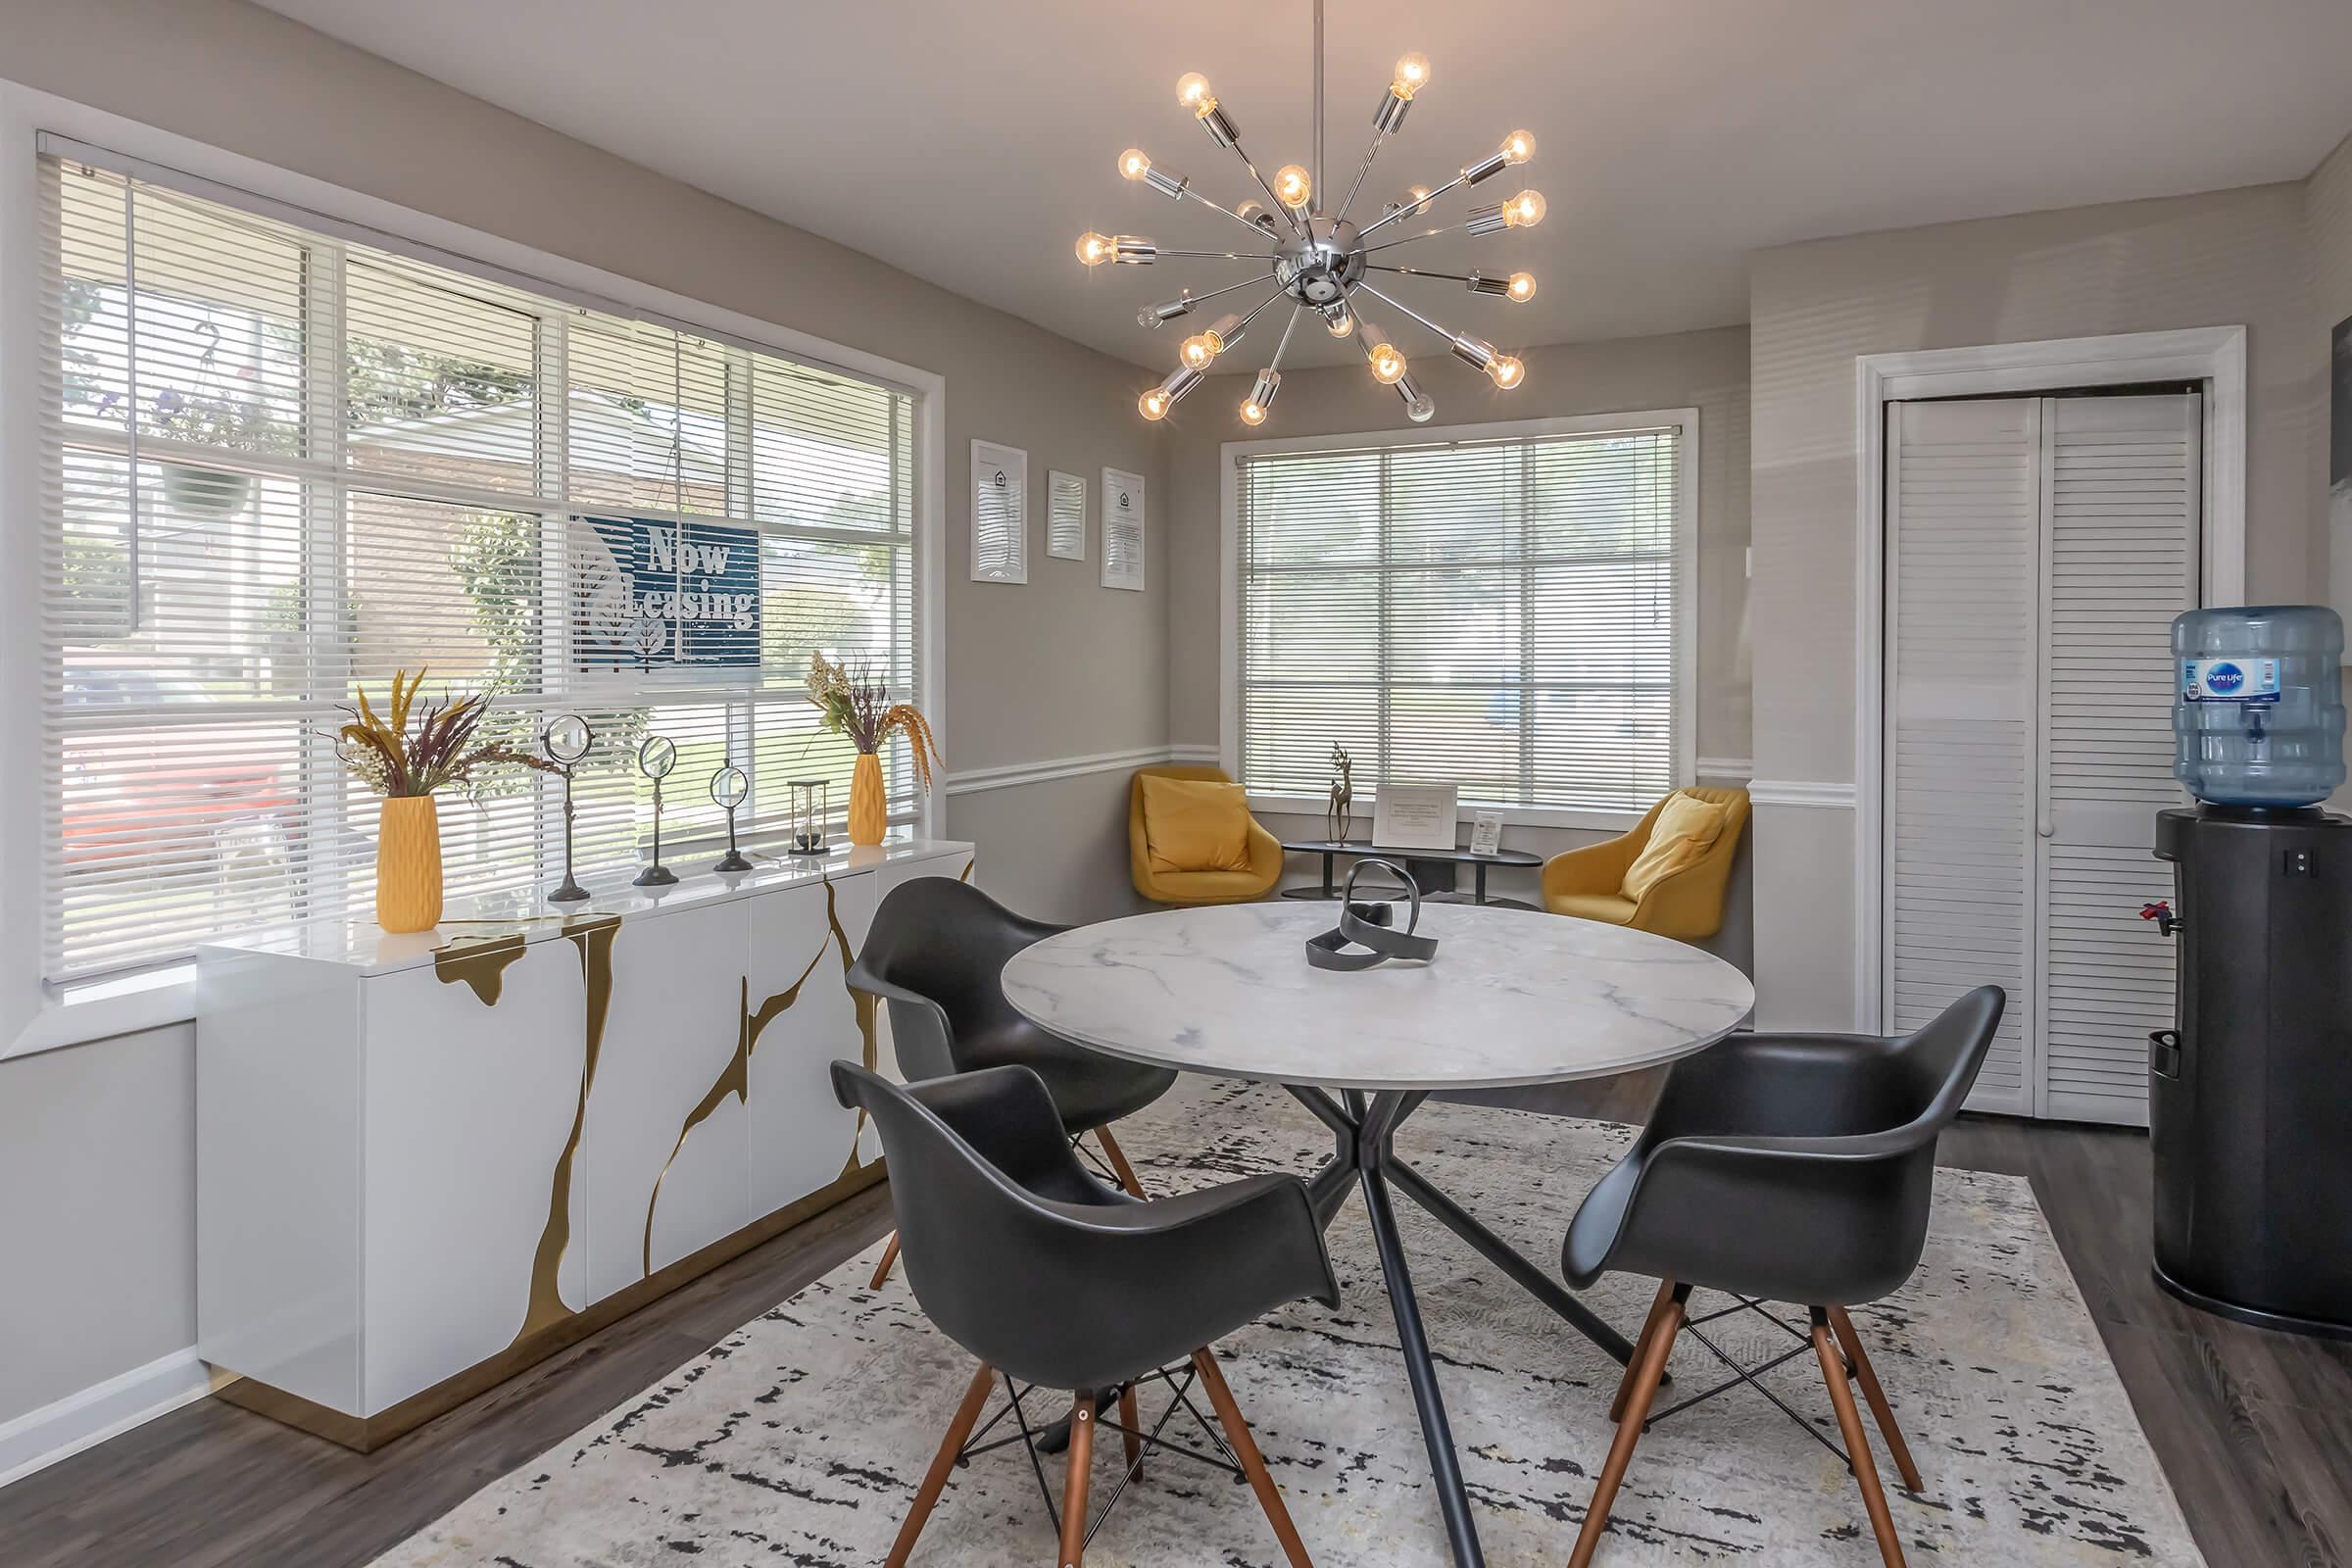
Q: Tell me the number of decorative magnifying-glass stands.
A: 3